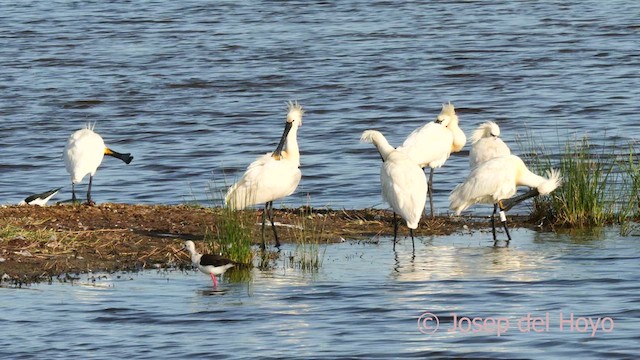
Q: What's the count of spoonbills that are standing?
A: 6